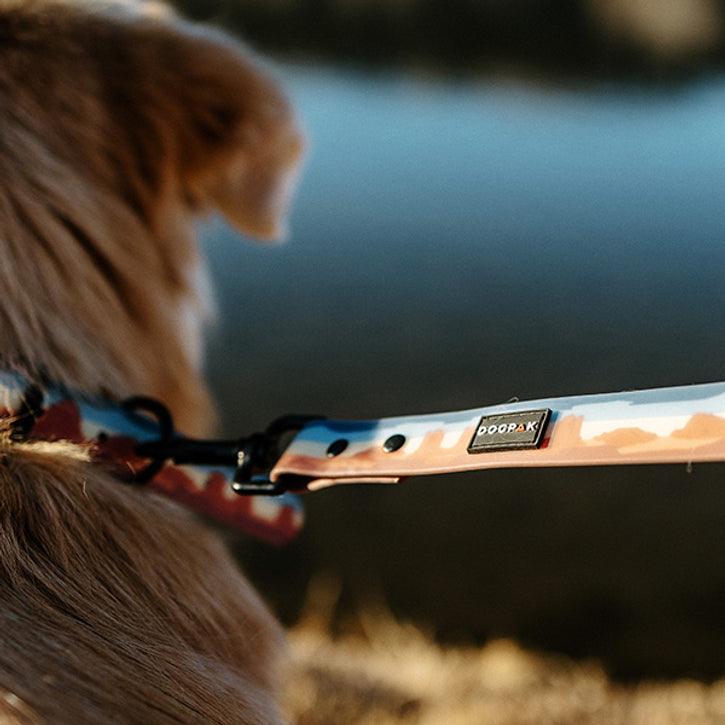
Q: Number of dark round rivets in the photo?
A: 2